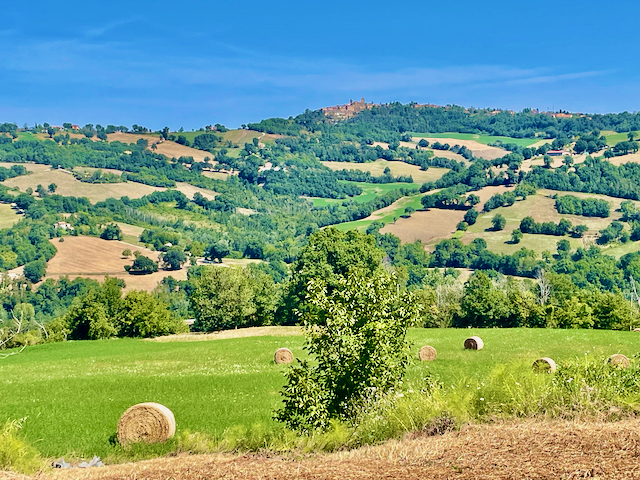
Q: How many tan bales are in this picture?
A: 6